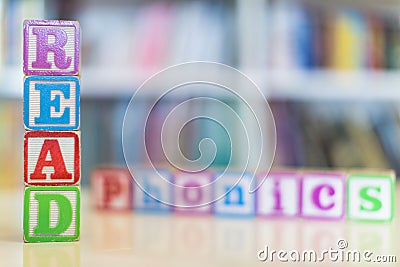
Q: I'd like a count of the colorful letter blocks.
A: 11